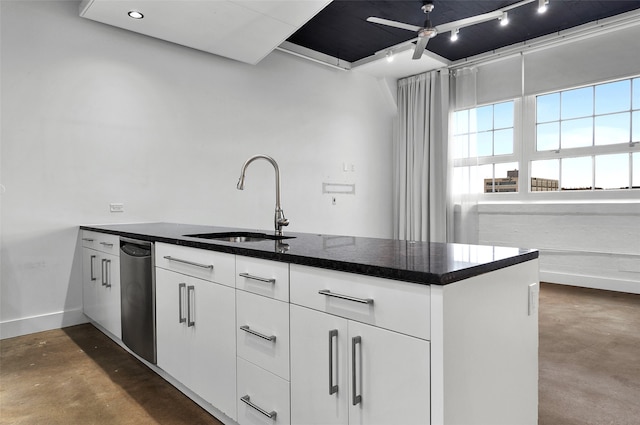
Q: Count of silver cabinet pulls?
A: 14